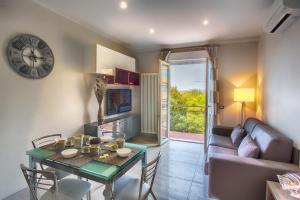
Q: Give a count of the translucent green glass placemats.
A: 0